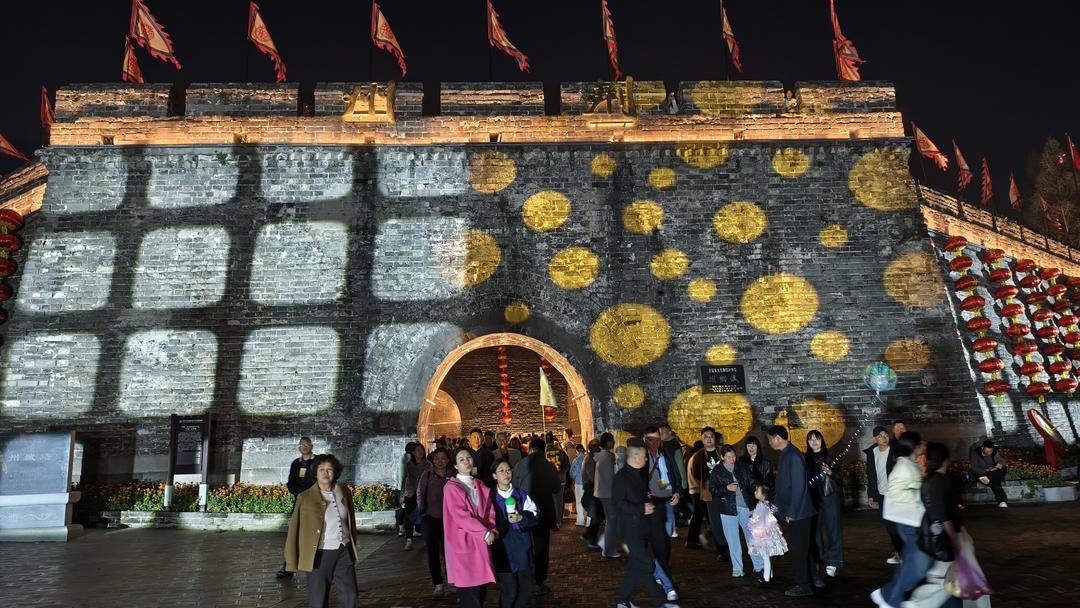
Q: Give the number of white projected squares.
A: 14